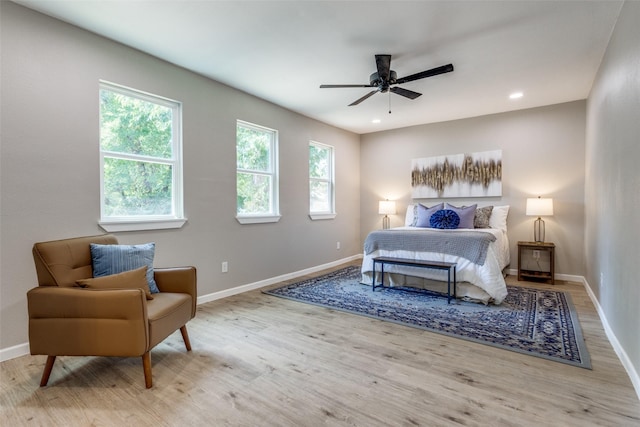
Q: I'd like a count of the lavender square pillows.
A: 2